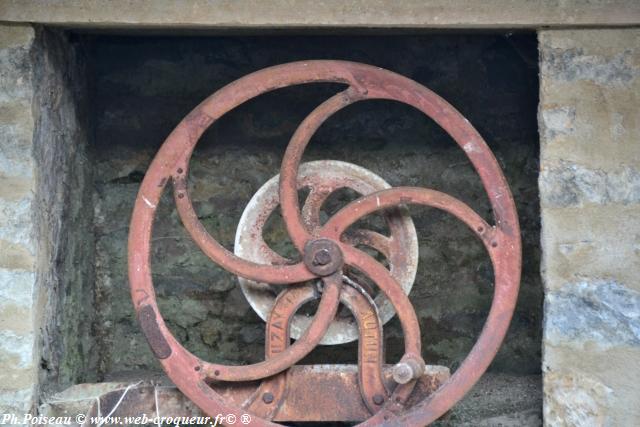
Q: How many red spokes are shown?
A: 5